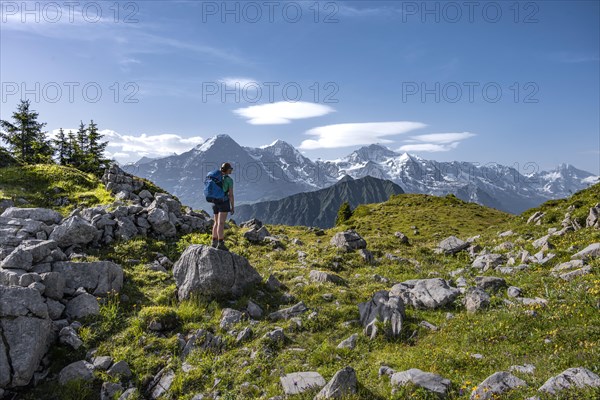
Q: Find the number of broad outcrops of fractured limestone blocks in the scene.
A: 1